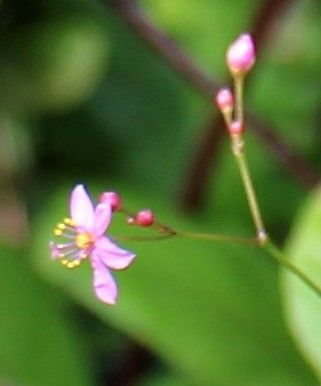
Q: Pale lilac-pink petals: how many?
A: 4